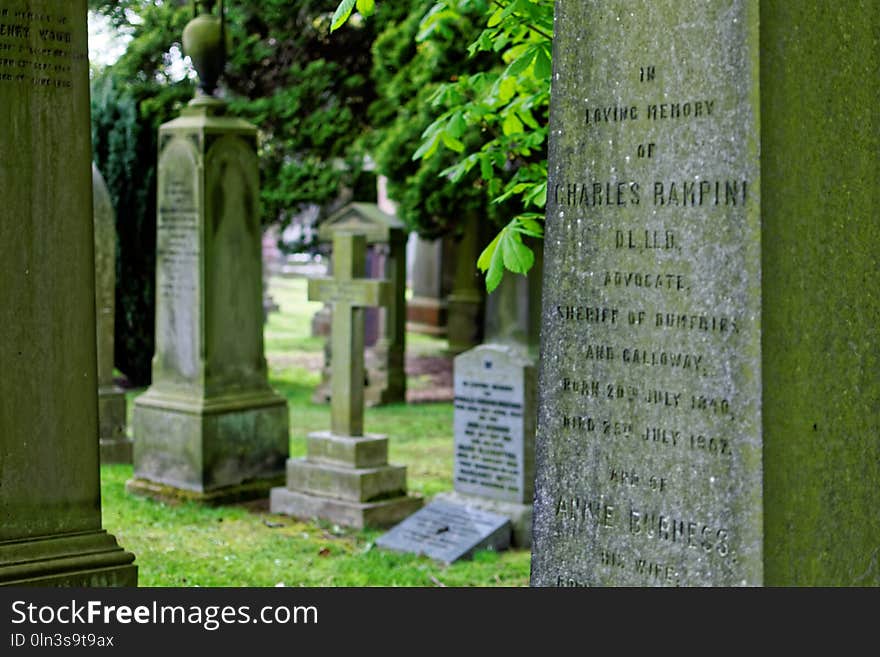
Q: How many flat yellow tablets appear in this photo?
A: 0